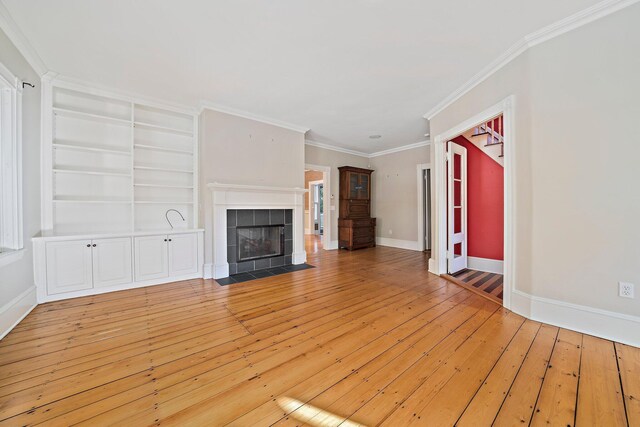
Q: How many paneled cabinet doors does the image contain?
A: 4